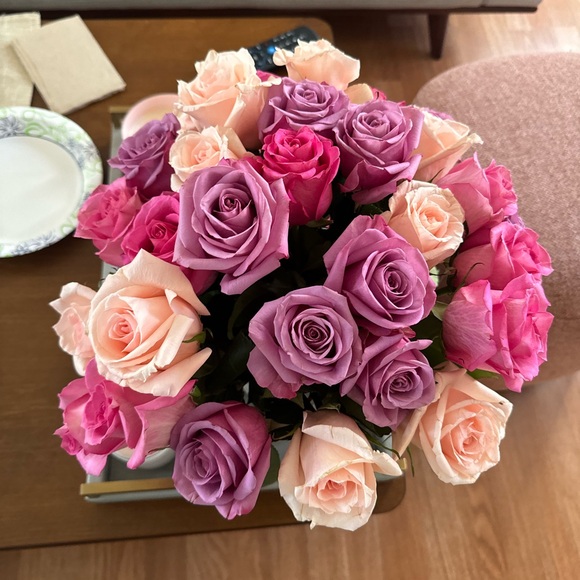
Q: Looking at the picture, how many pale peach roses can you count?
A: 9